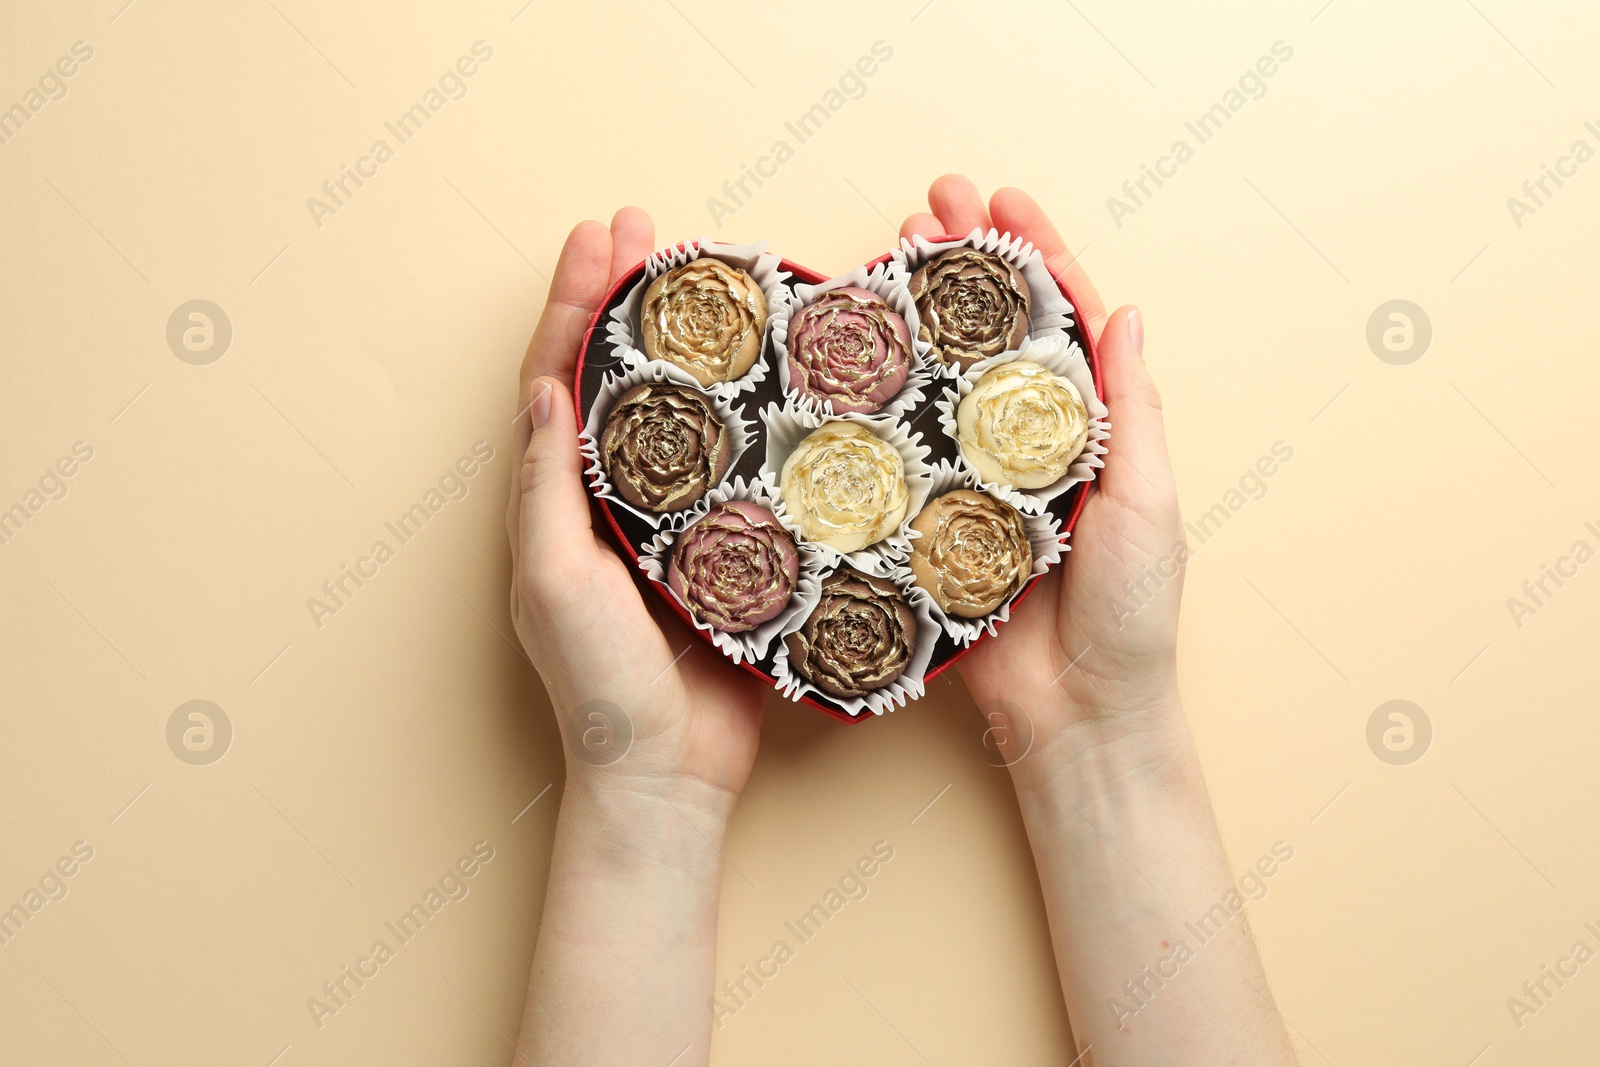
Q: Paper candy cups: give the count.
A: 9